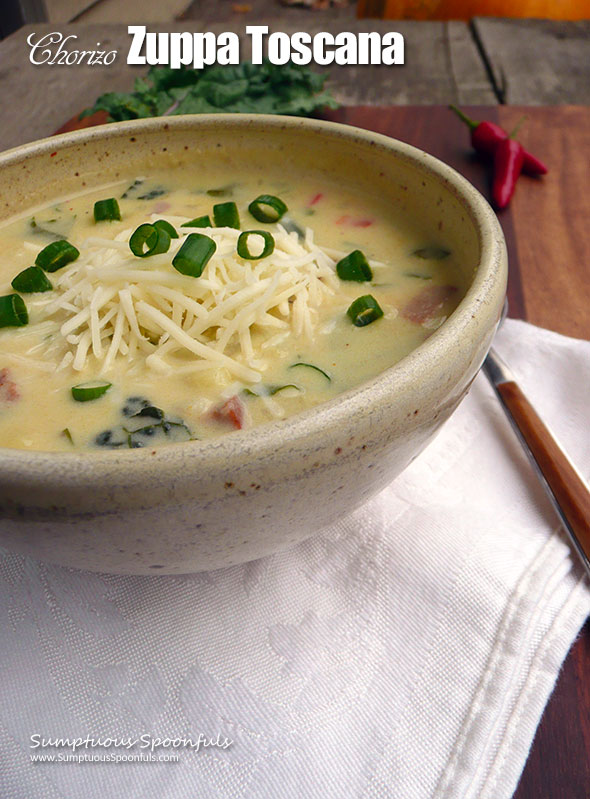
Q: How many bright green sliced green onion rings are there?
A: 14